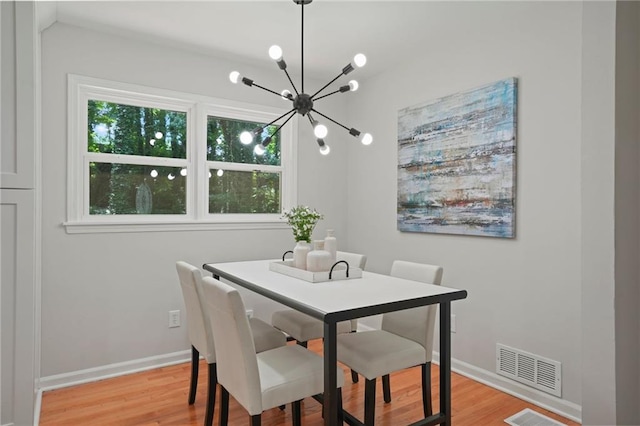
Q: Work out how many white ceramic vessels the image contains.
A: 3